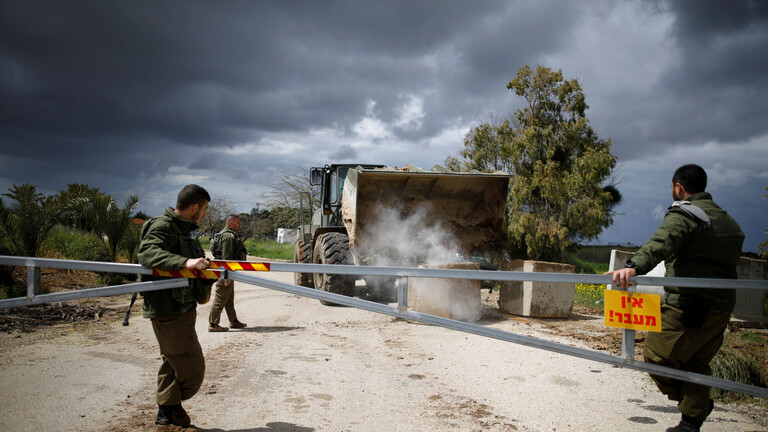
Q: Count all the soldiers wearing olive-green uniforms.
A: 3